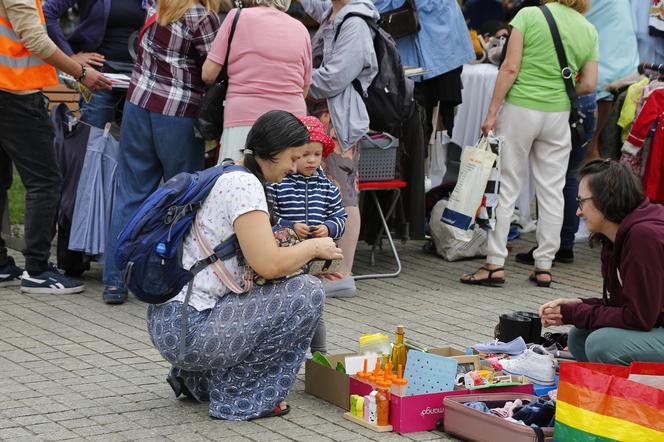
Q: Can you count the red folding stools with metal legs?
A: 1